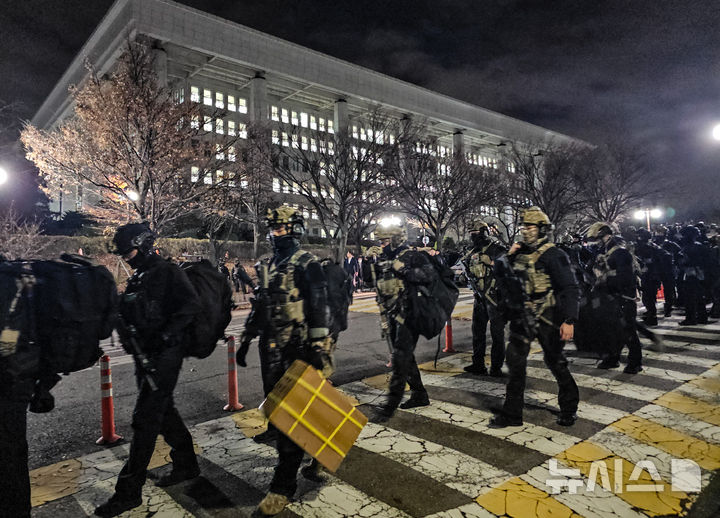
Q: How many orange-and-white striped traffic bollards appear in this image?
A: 3